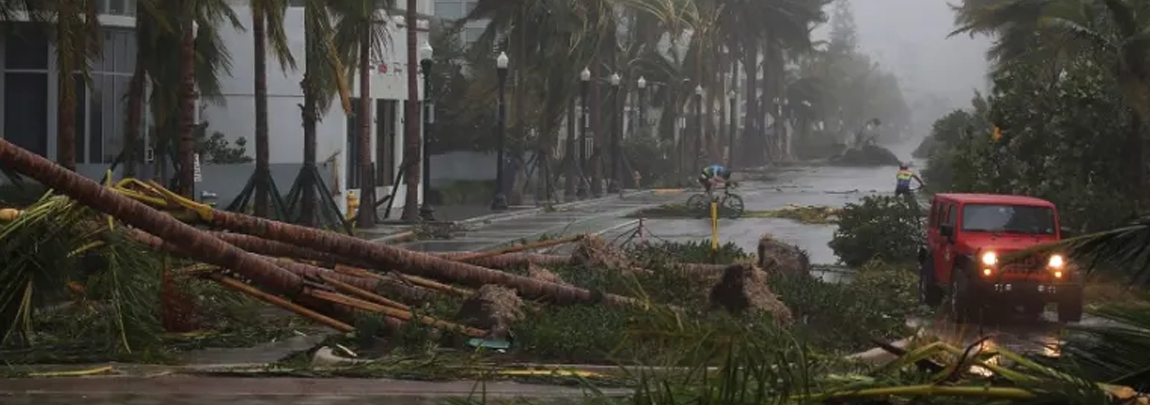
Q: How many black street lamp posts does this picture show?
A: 7